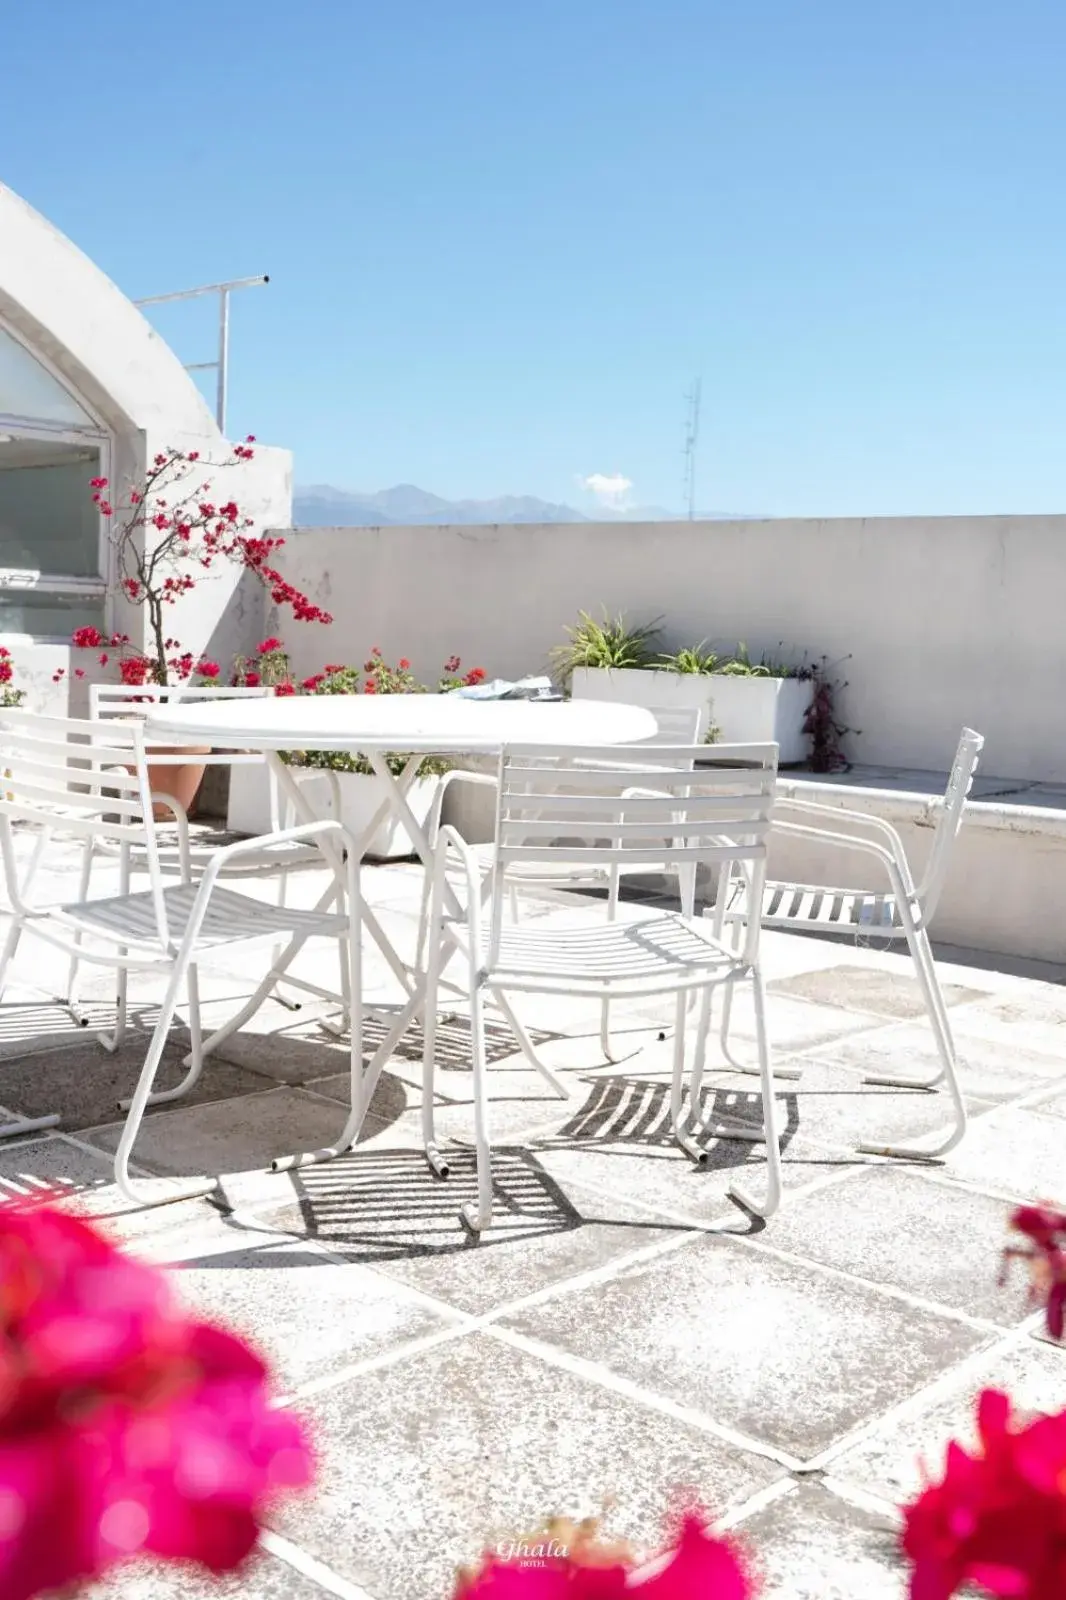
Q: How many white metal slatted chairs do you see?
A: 5